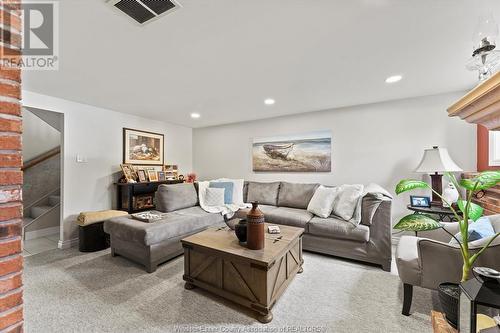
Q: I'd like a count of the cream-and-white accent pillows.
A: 3